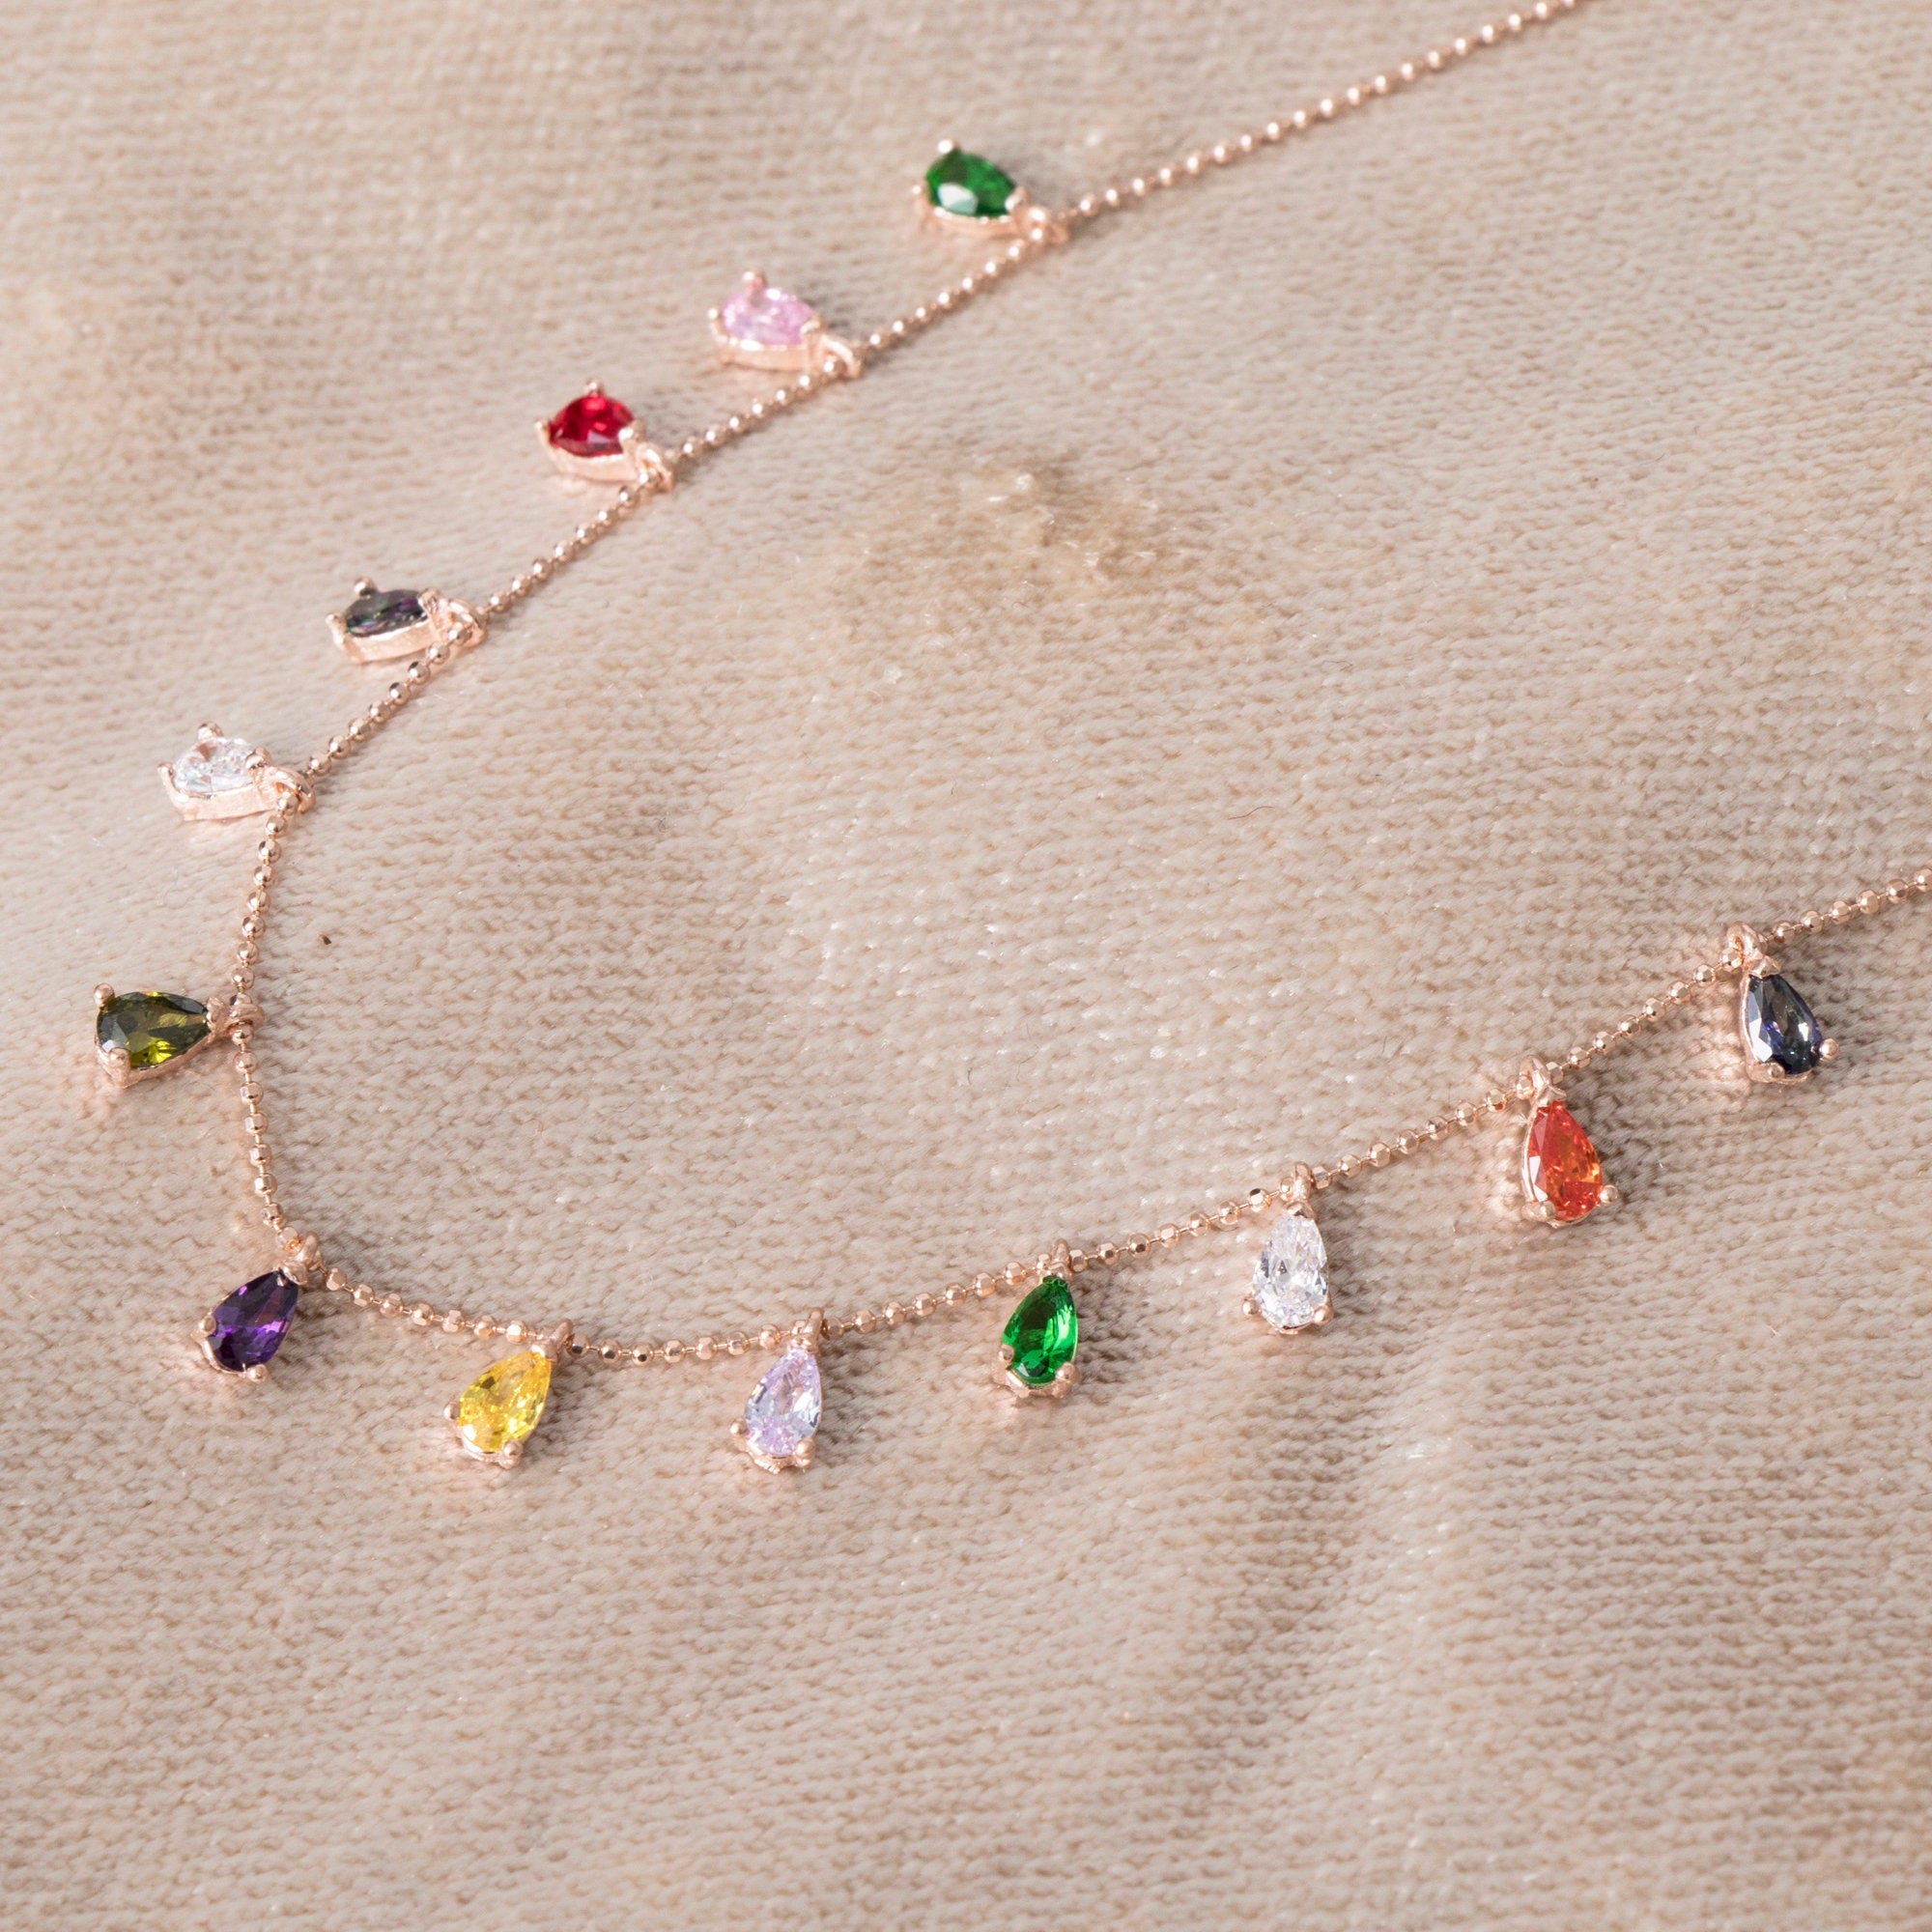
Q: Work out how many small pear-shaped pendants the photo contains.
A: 13